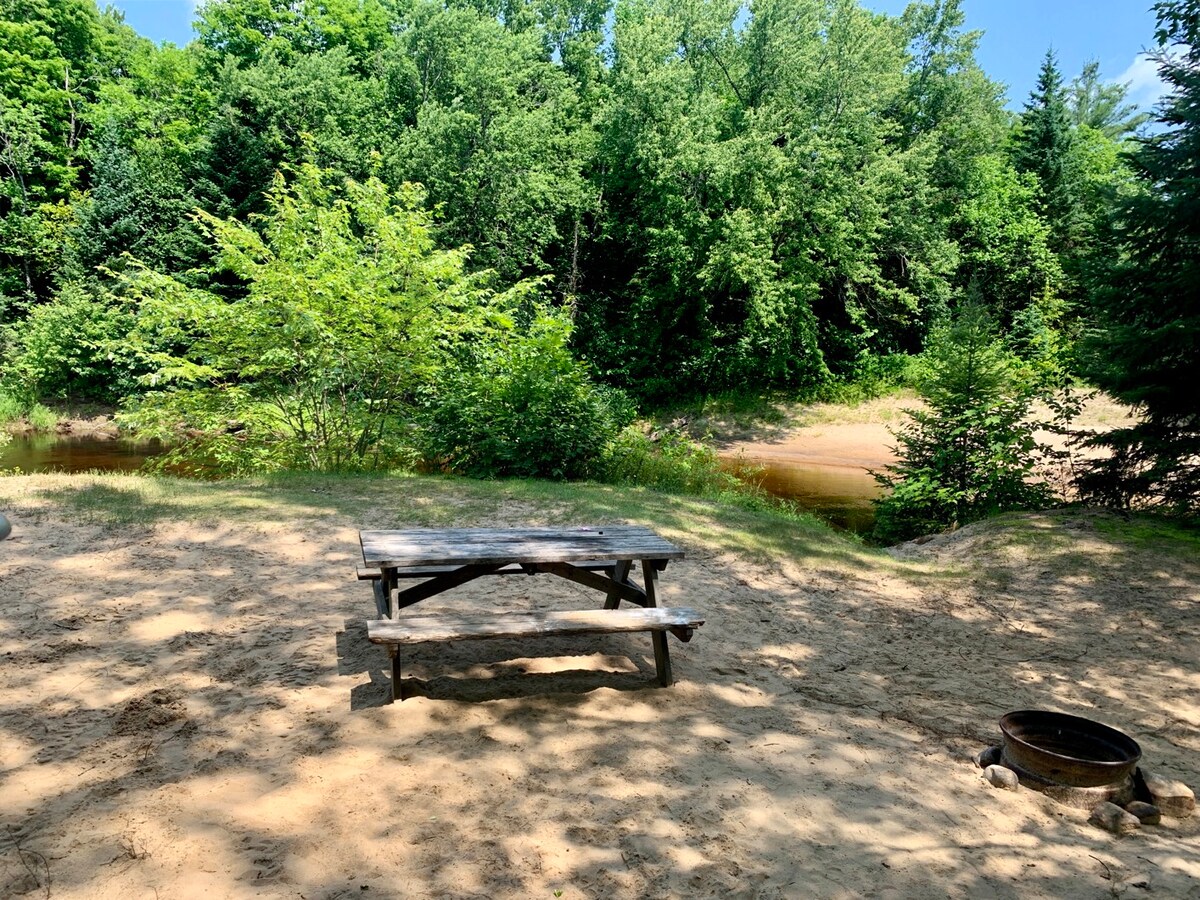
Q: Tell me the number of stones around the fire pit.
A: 5